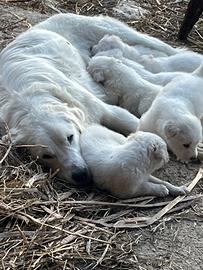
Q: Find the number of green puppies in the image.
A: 0